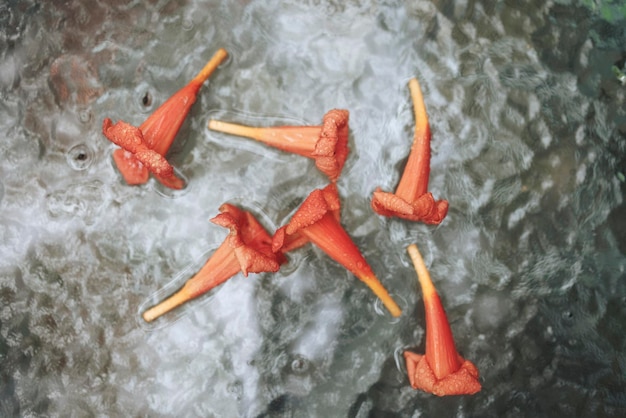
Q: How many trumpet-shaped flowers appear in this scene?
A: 6